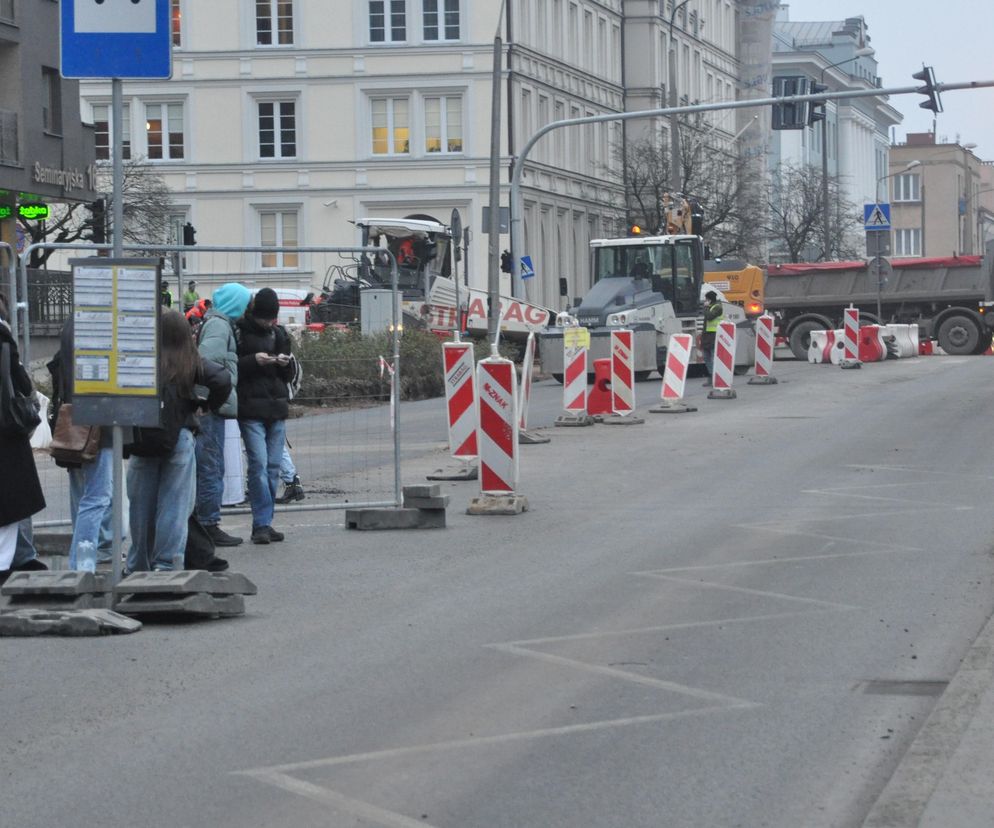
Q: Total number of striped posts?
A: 9